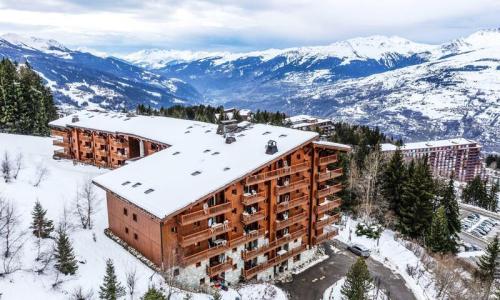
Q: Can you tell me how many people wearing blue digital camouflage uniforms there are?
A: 0